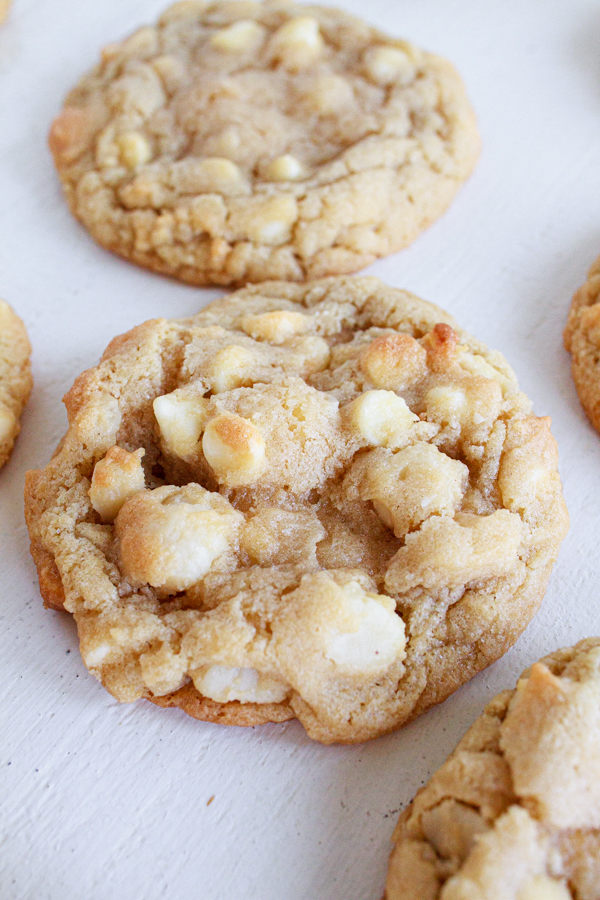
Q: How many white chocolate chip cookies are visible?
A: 5